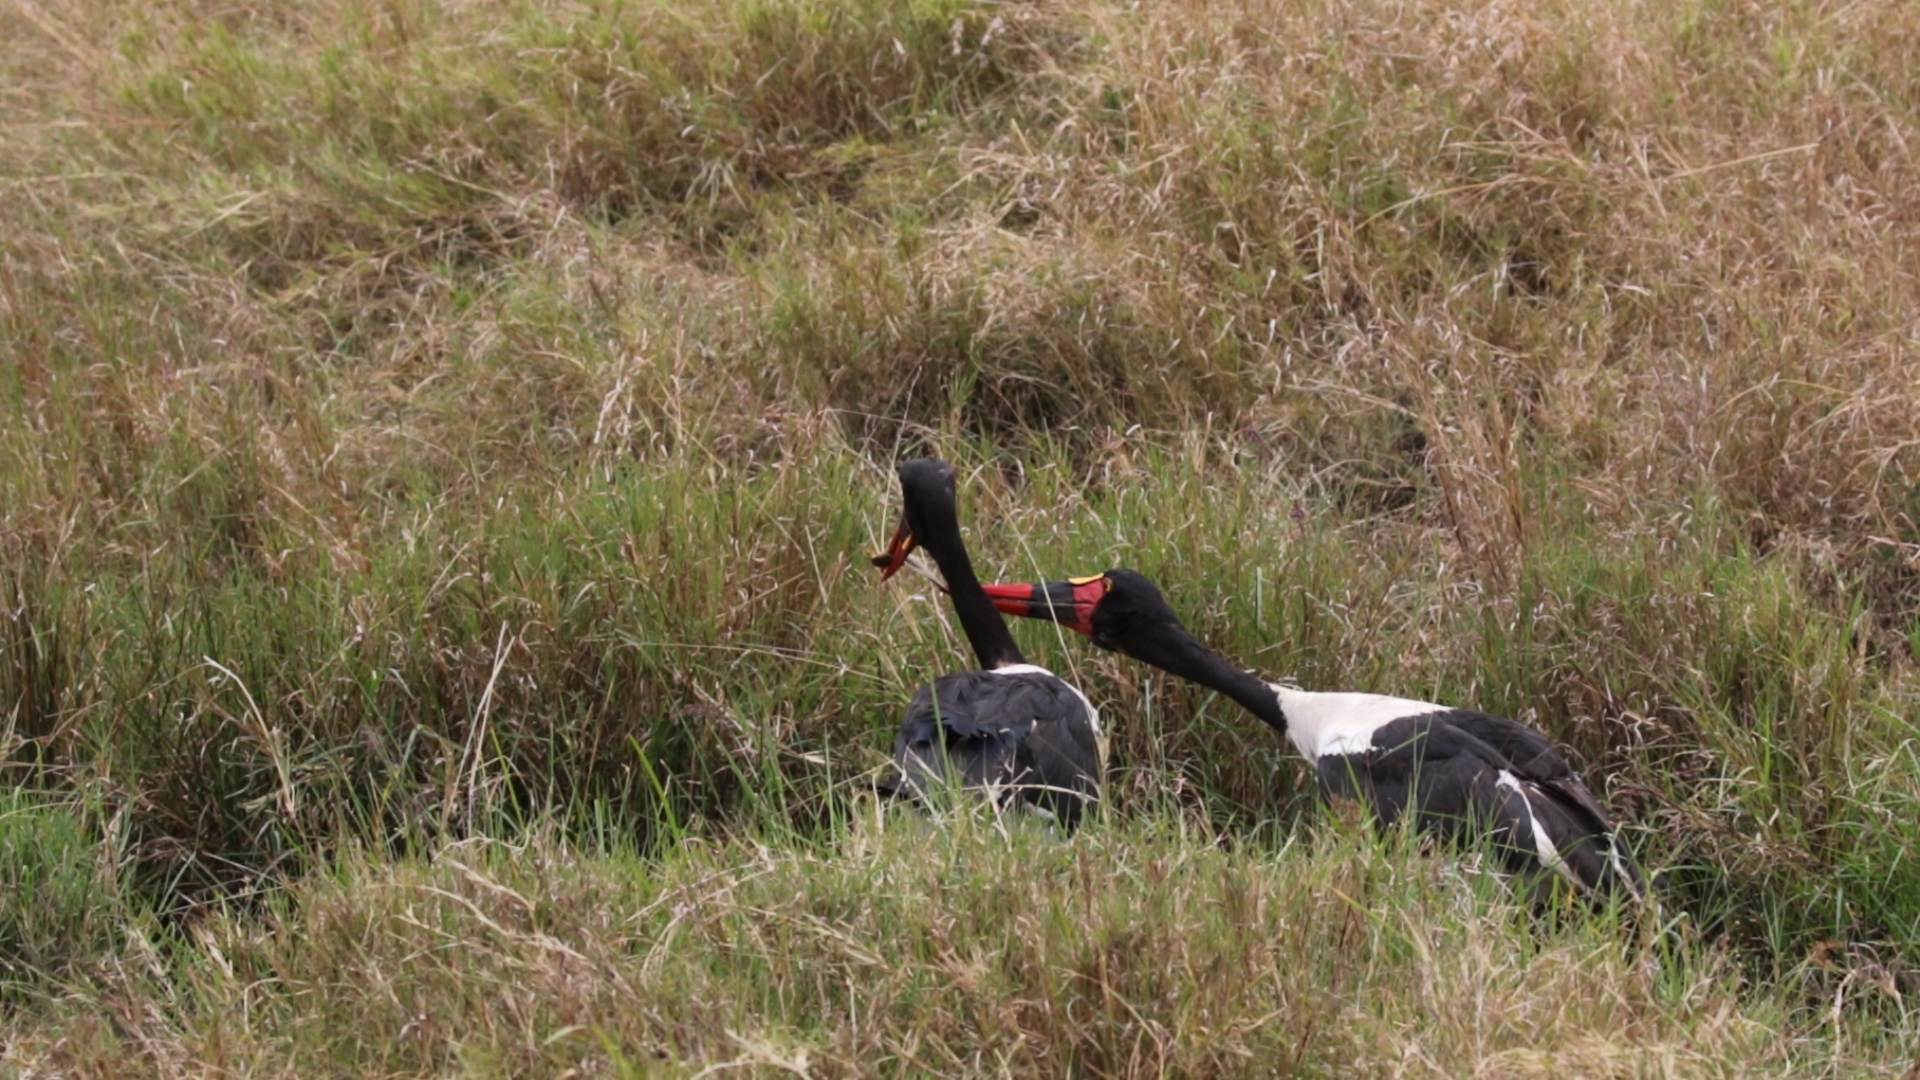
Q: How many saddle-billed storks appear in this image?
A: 2